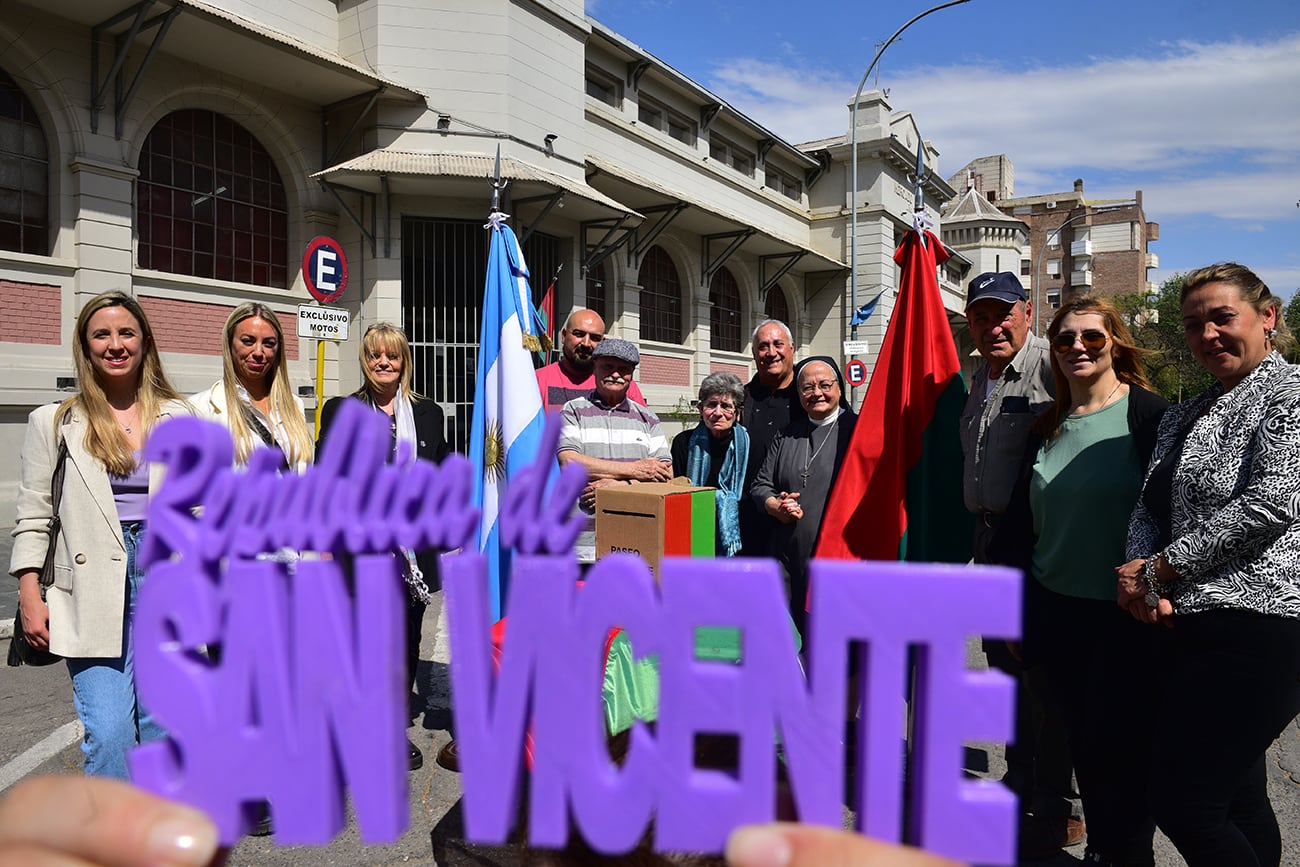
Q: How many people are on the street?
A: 11